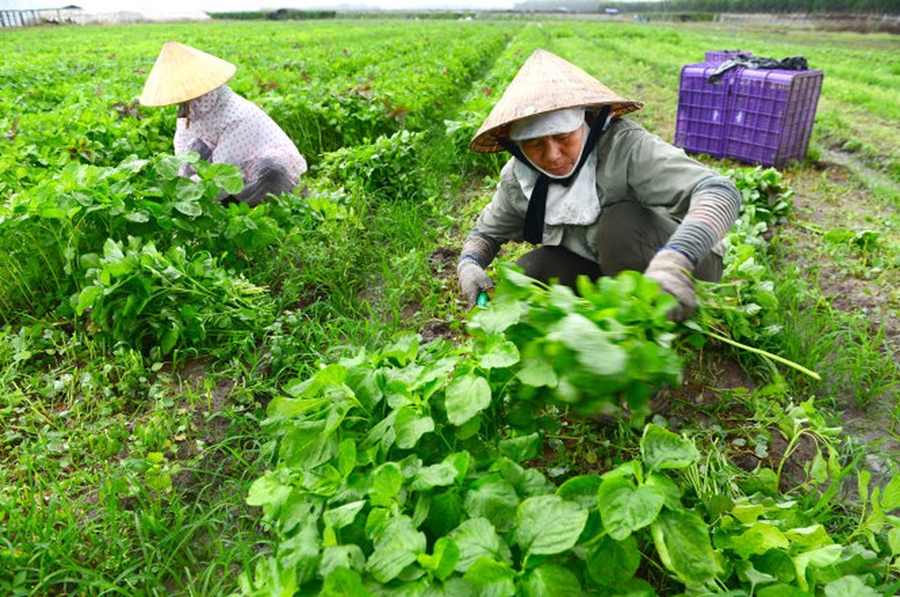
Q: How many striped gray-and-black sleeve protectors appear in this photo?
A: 2